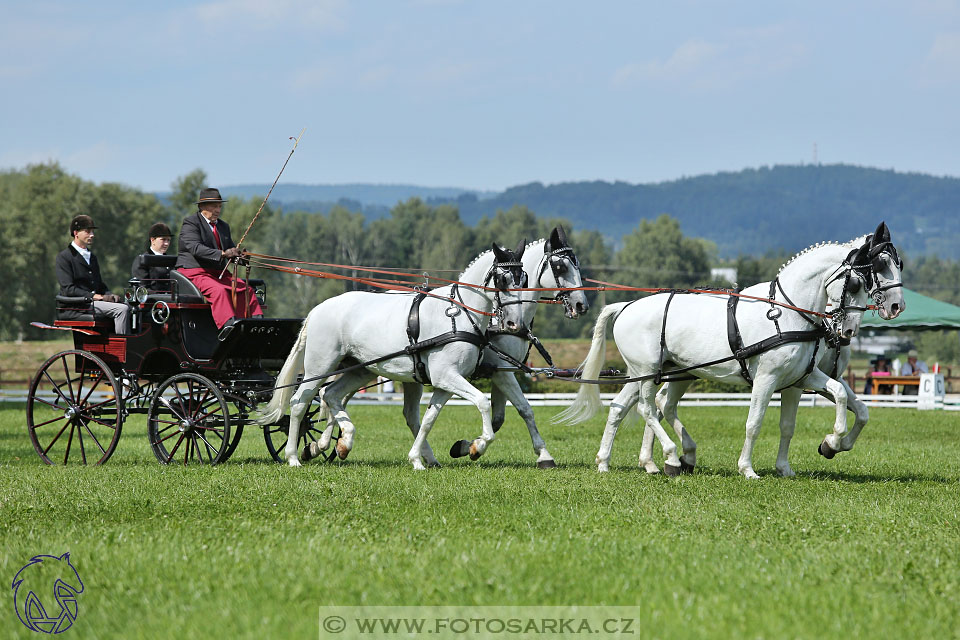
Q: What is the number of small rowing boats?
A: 0